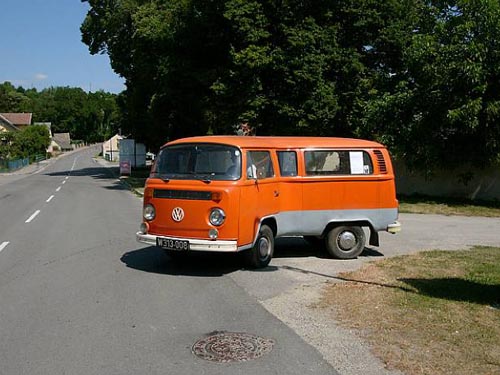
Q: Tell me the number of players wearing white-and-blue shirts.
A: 0